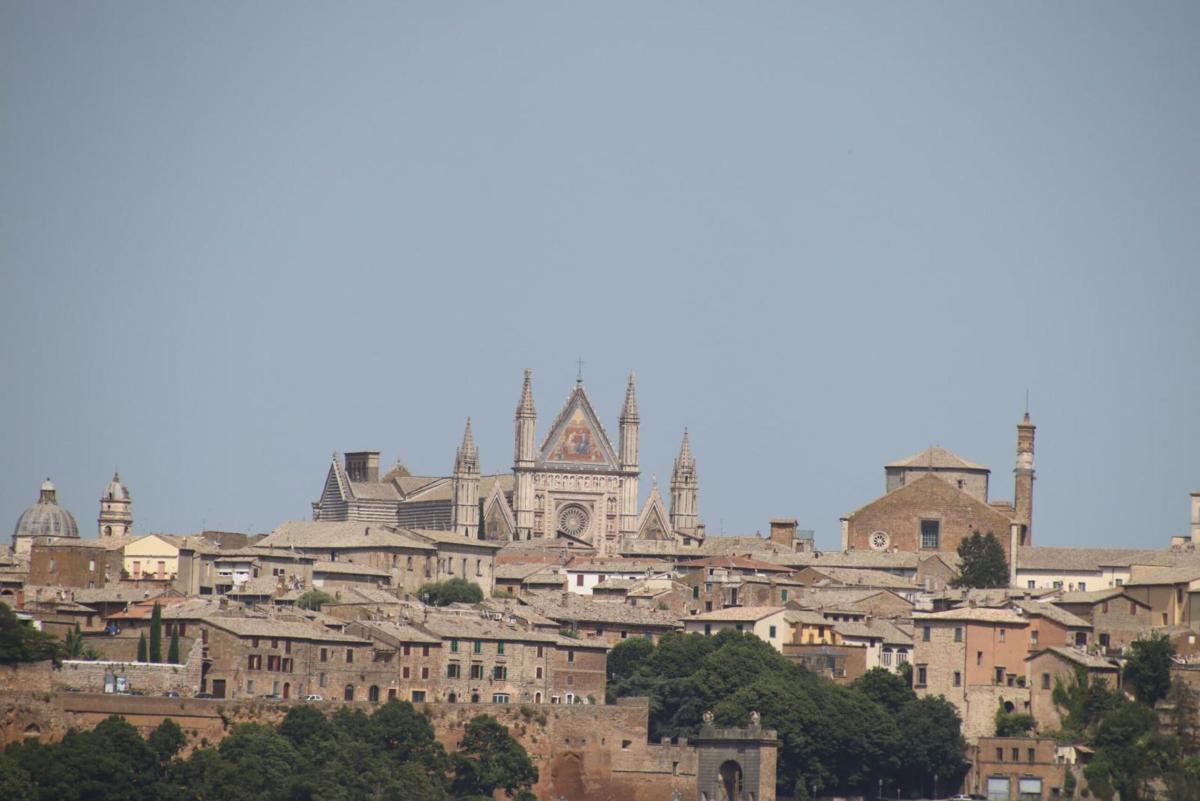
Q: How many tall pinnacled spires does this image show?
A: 4